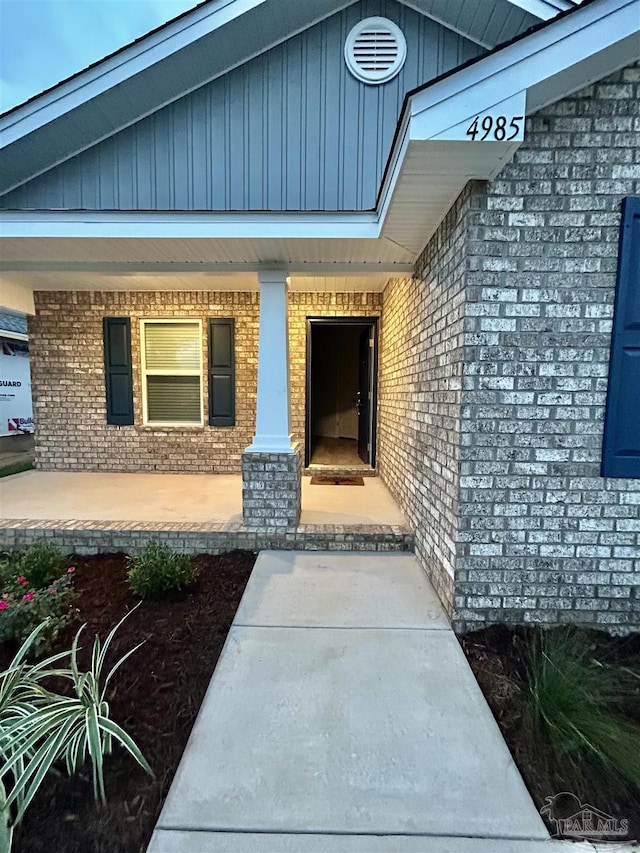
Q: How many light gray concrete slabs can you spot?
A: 3